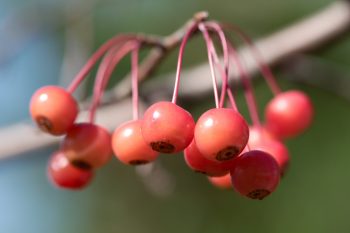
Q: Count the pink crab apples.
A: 11